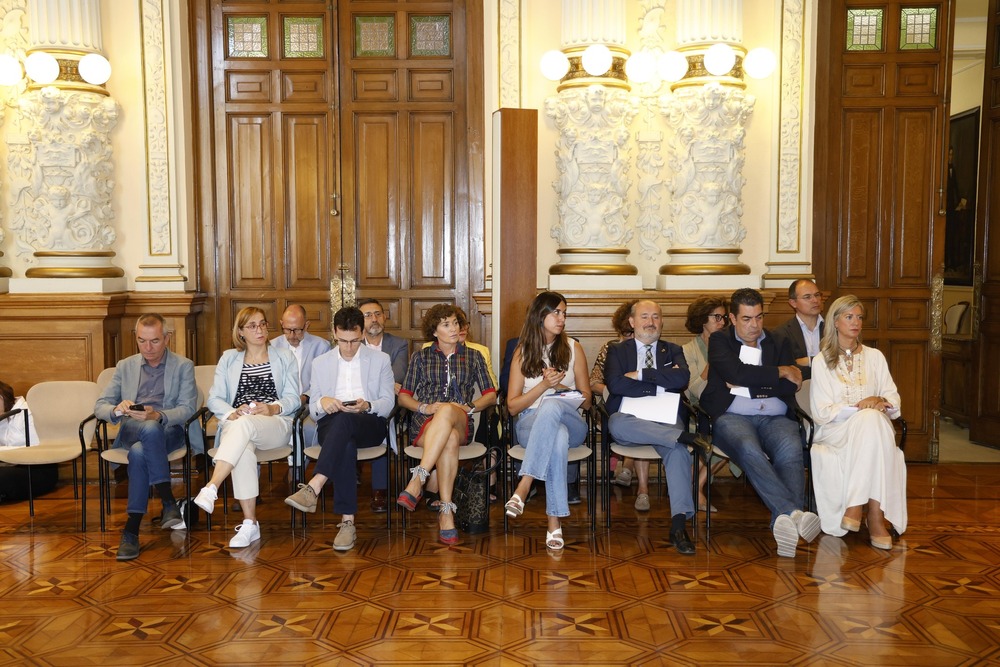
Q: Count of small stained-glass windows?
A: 6